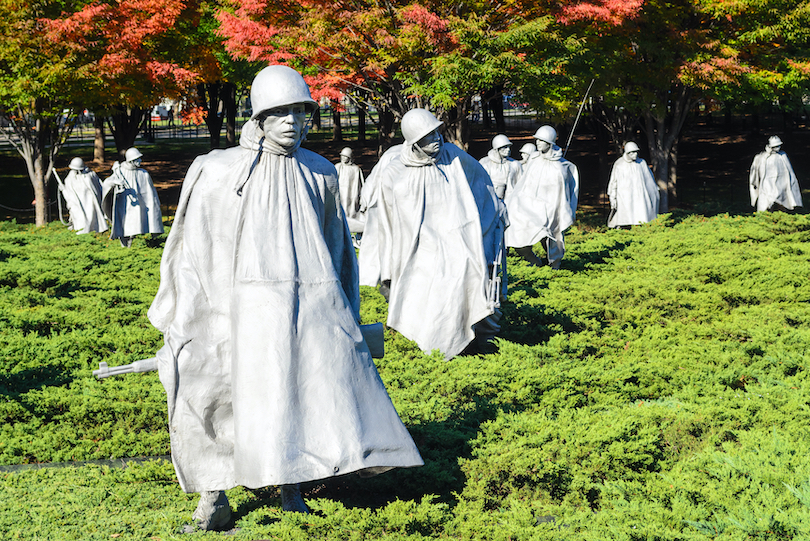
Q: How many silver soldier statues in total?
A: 10